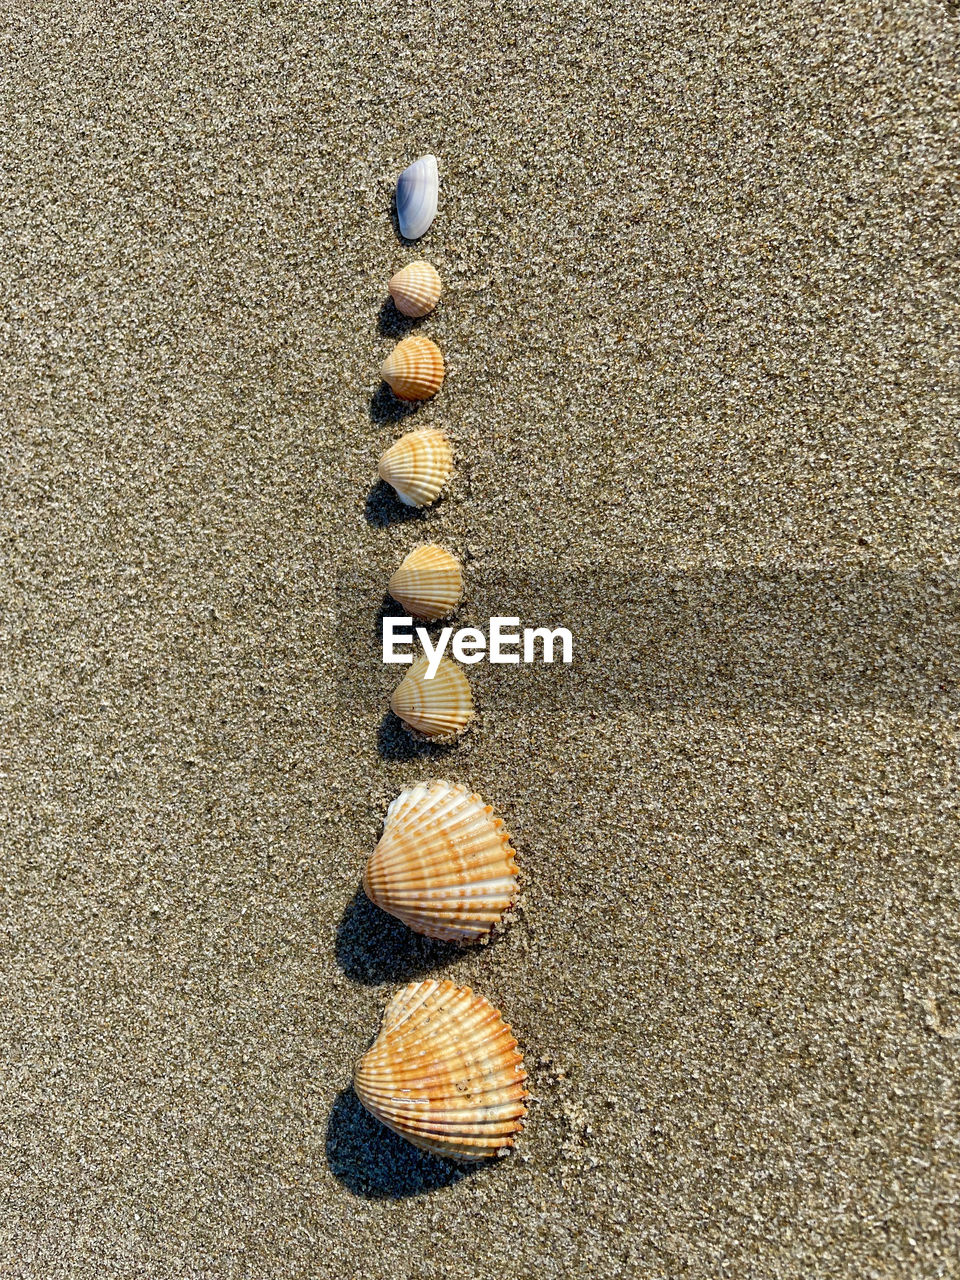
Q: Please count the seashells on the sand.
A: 8